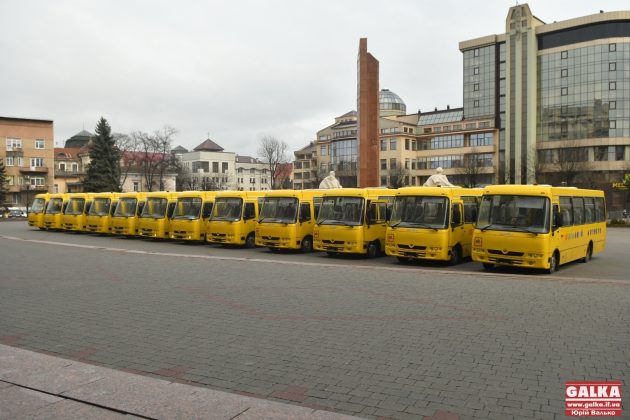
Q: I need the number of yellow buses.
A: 12